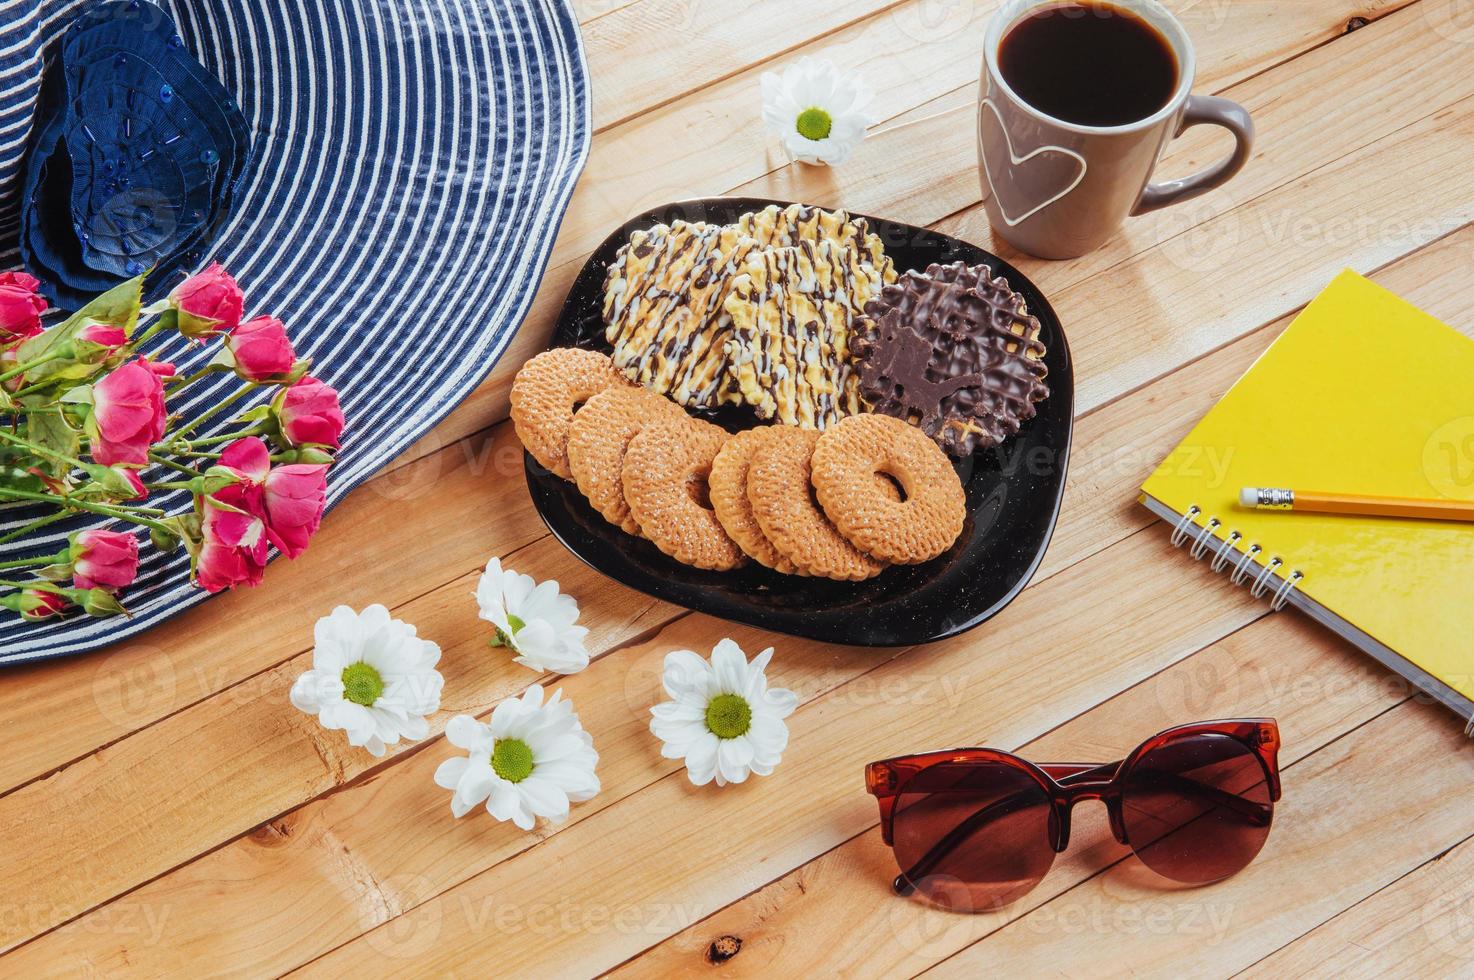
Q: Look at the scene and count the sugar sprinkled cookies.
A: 6